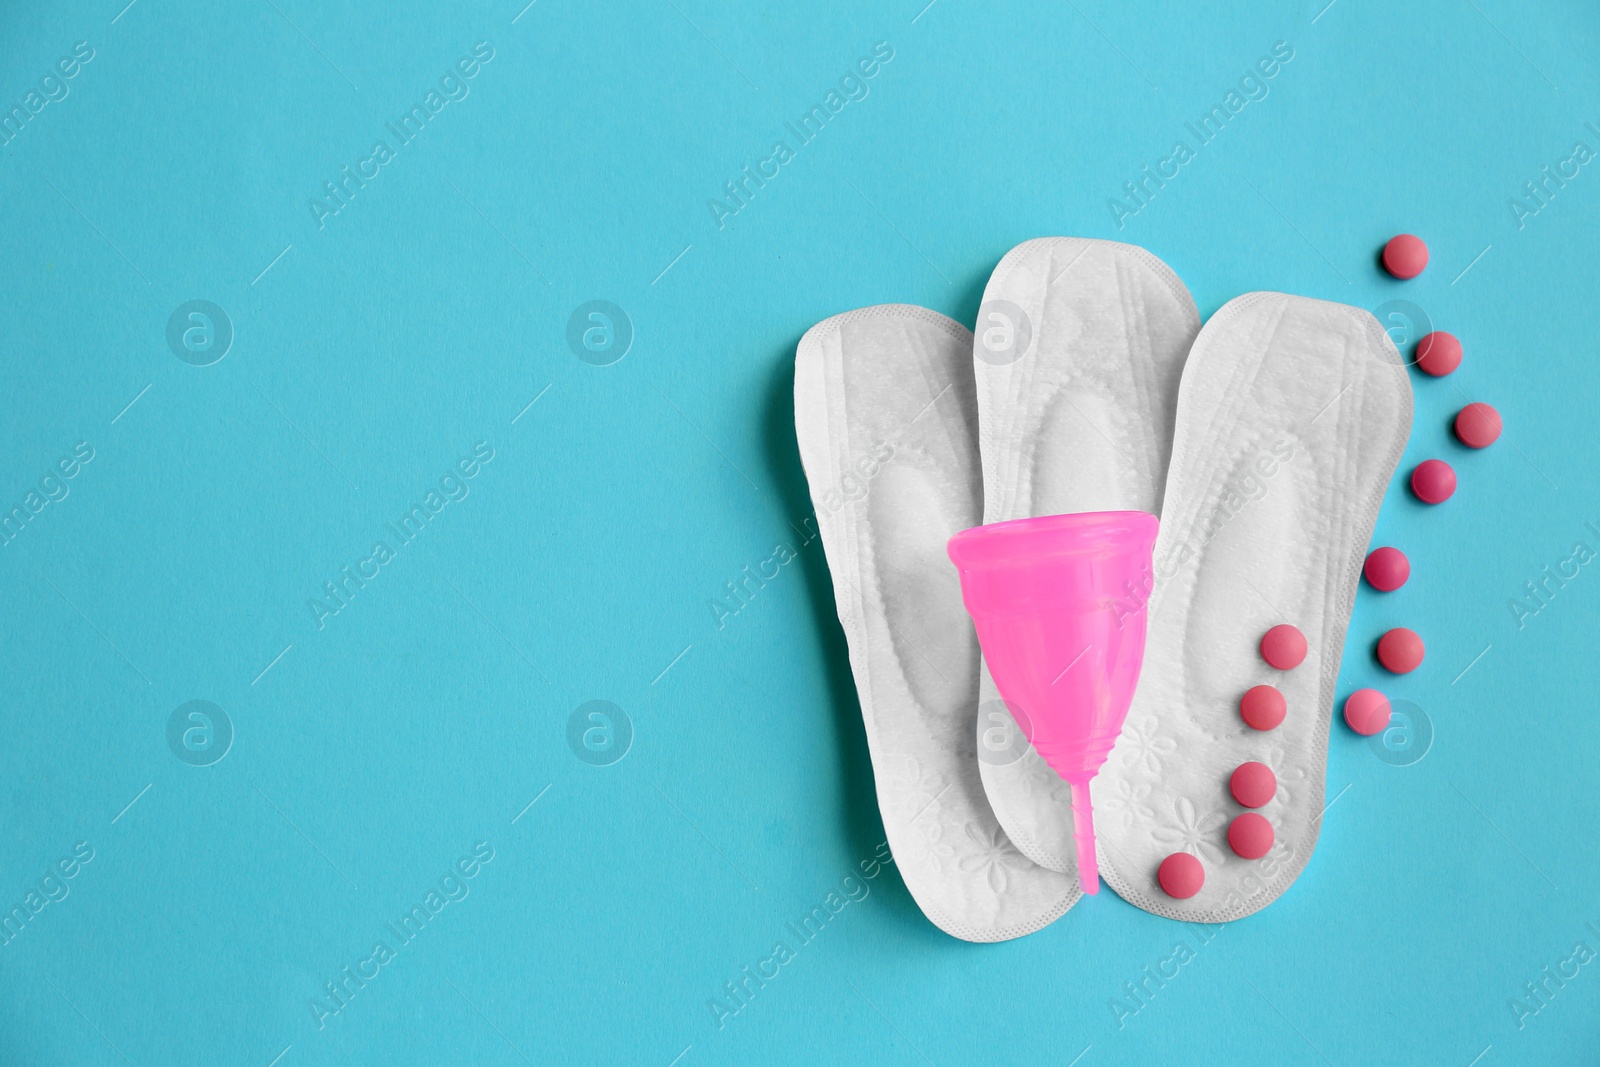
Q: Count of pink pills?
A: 12